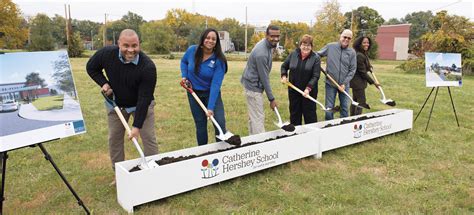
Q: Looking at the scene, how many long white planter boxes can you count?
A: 2